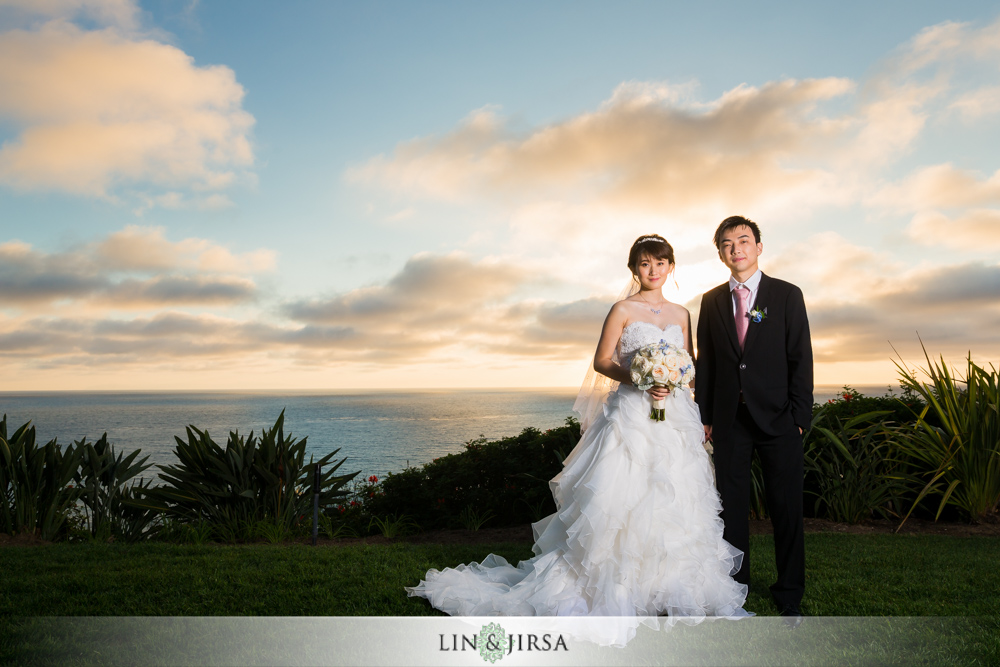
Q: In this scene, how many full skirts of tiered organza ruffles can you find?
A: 1